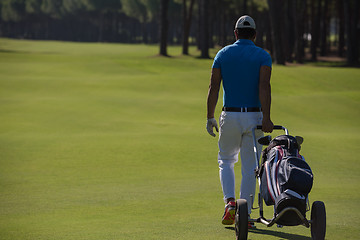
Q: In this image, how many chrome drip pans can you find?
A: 0